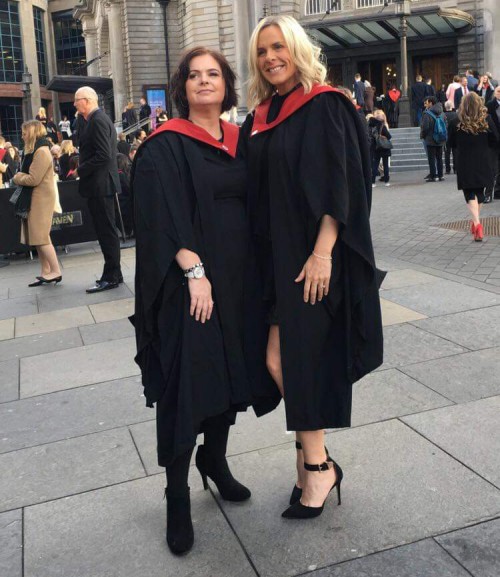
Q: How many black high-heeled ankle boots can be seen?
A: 2